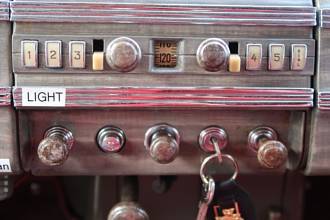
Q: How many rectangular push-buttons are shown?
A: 6